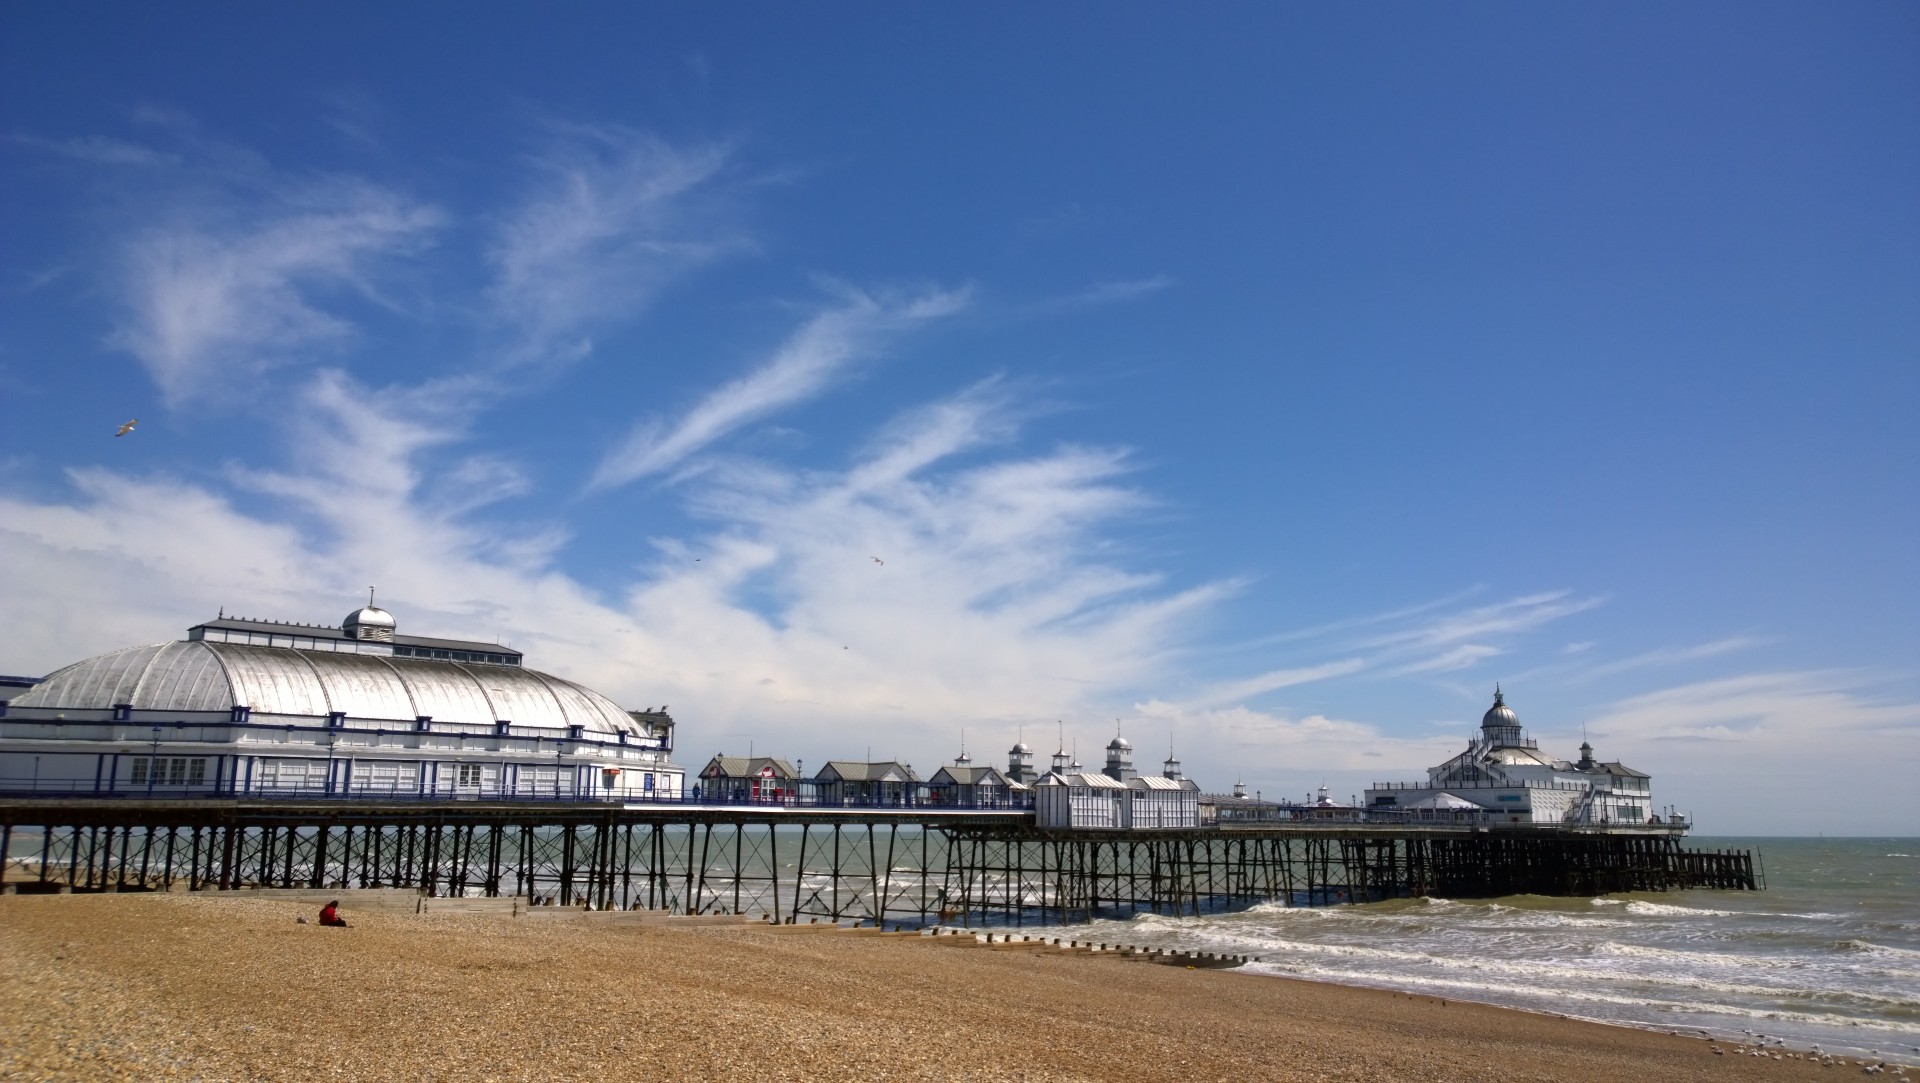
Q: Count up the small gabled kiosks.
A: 3